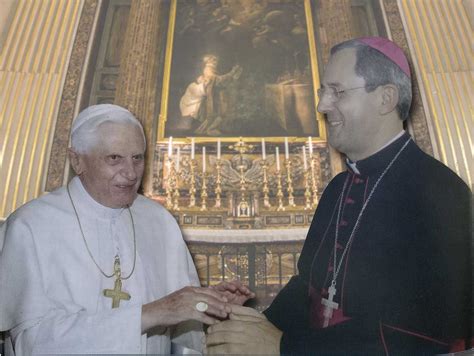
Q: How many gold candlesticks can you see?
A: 10